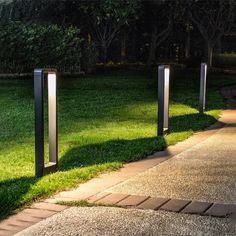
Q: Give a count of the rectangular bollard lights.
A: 3